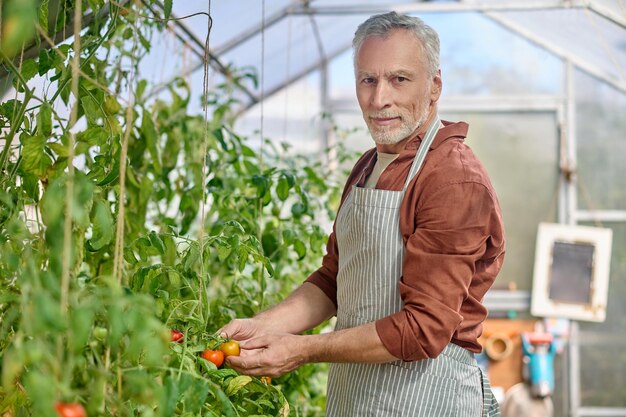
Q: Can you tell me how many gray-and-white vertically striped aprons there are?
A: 1